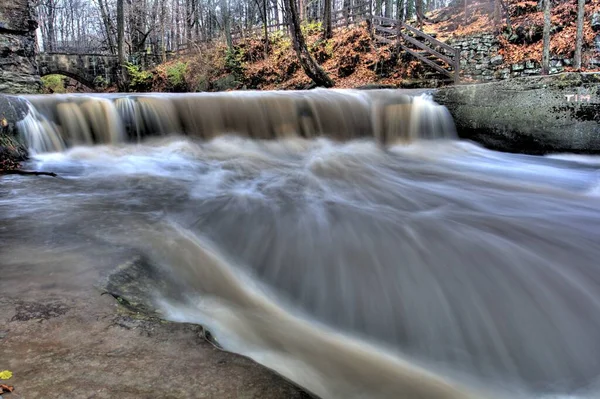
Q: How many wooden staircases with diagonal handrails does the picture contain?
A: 1